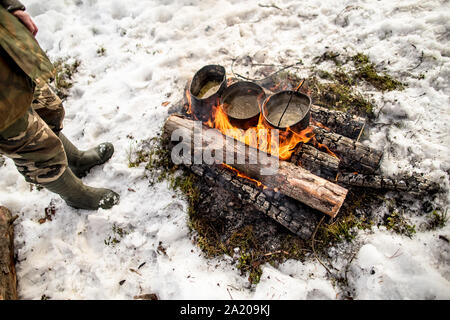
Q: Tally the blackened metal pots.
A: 3